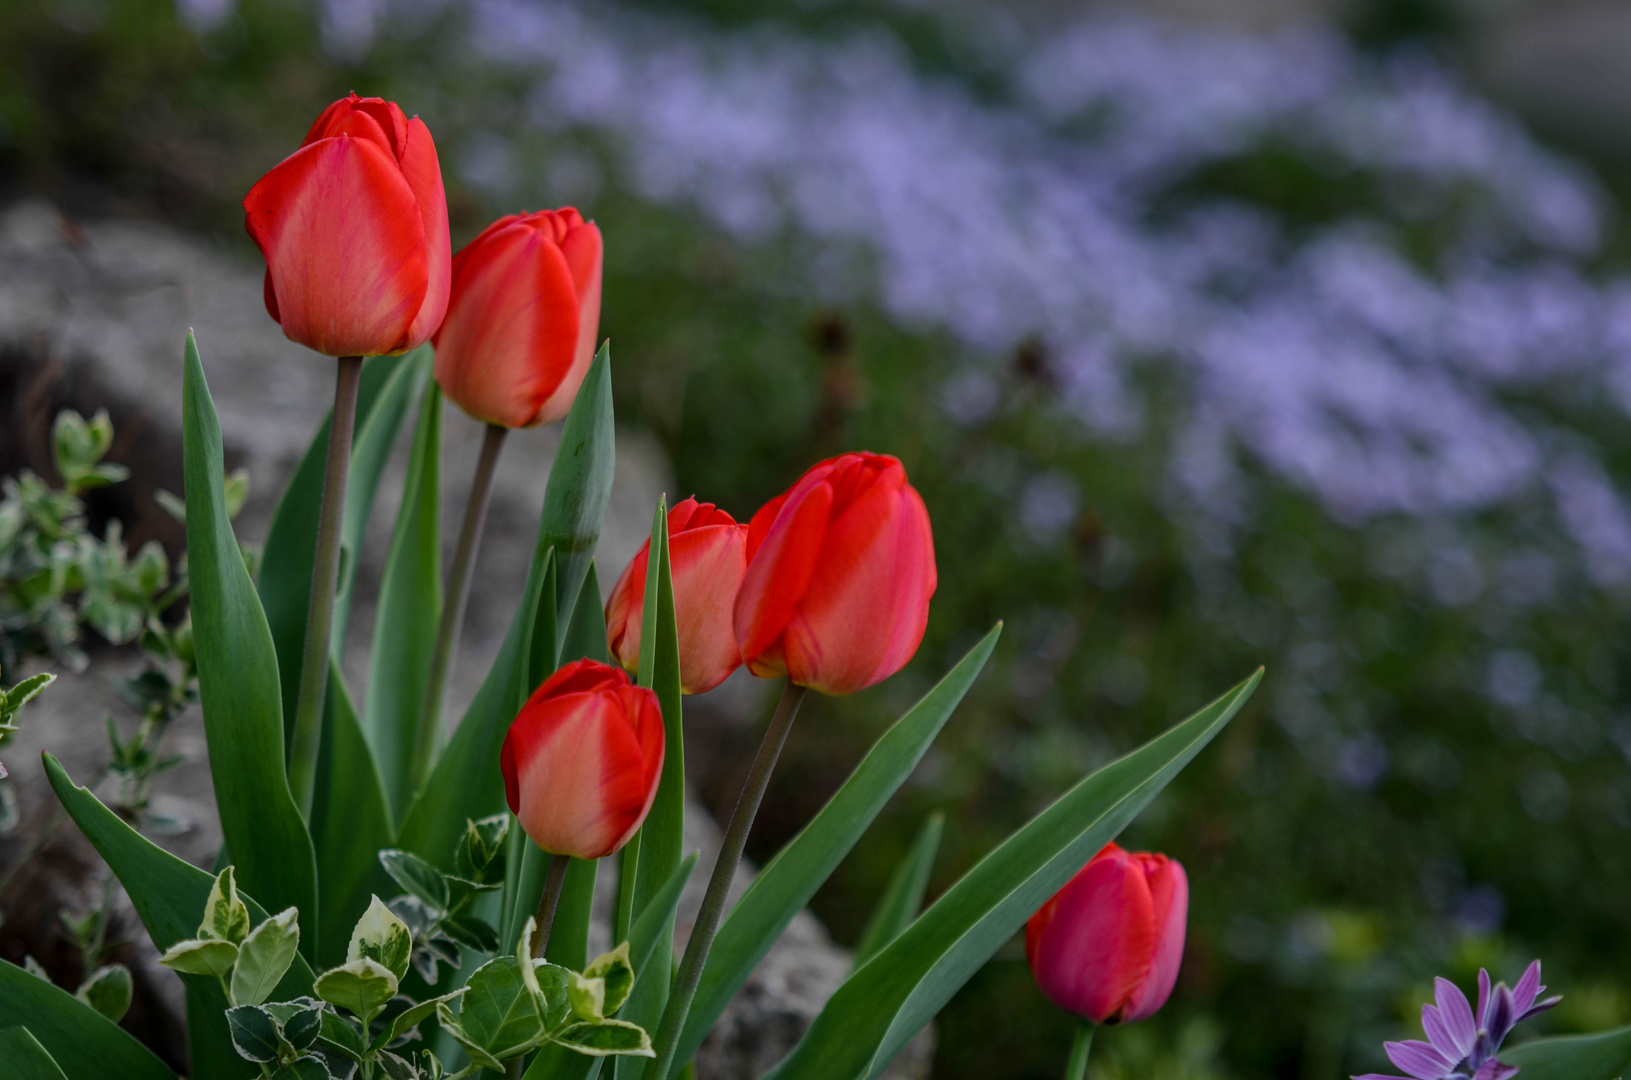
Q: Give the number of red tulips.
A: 6